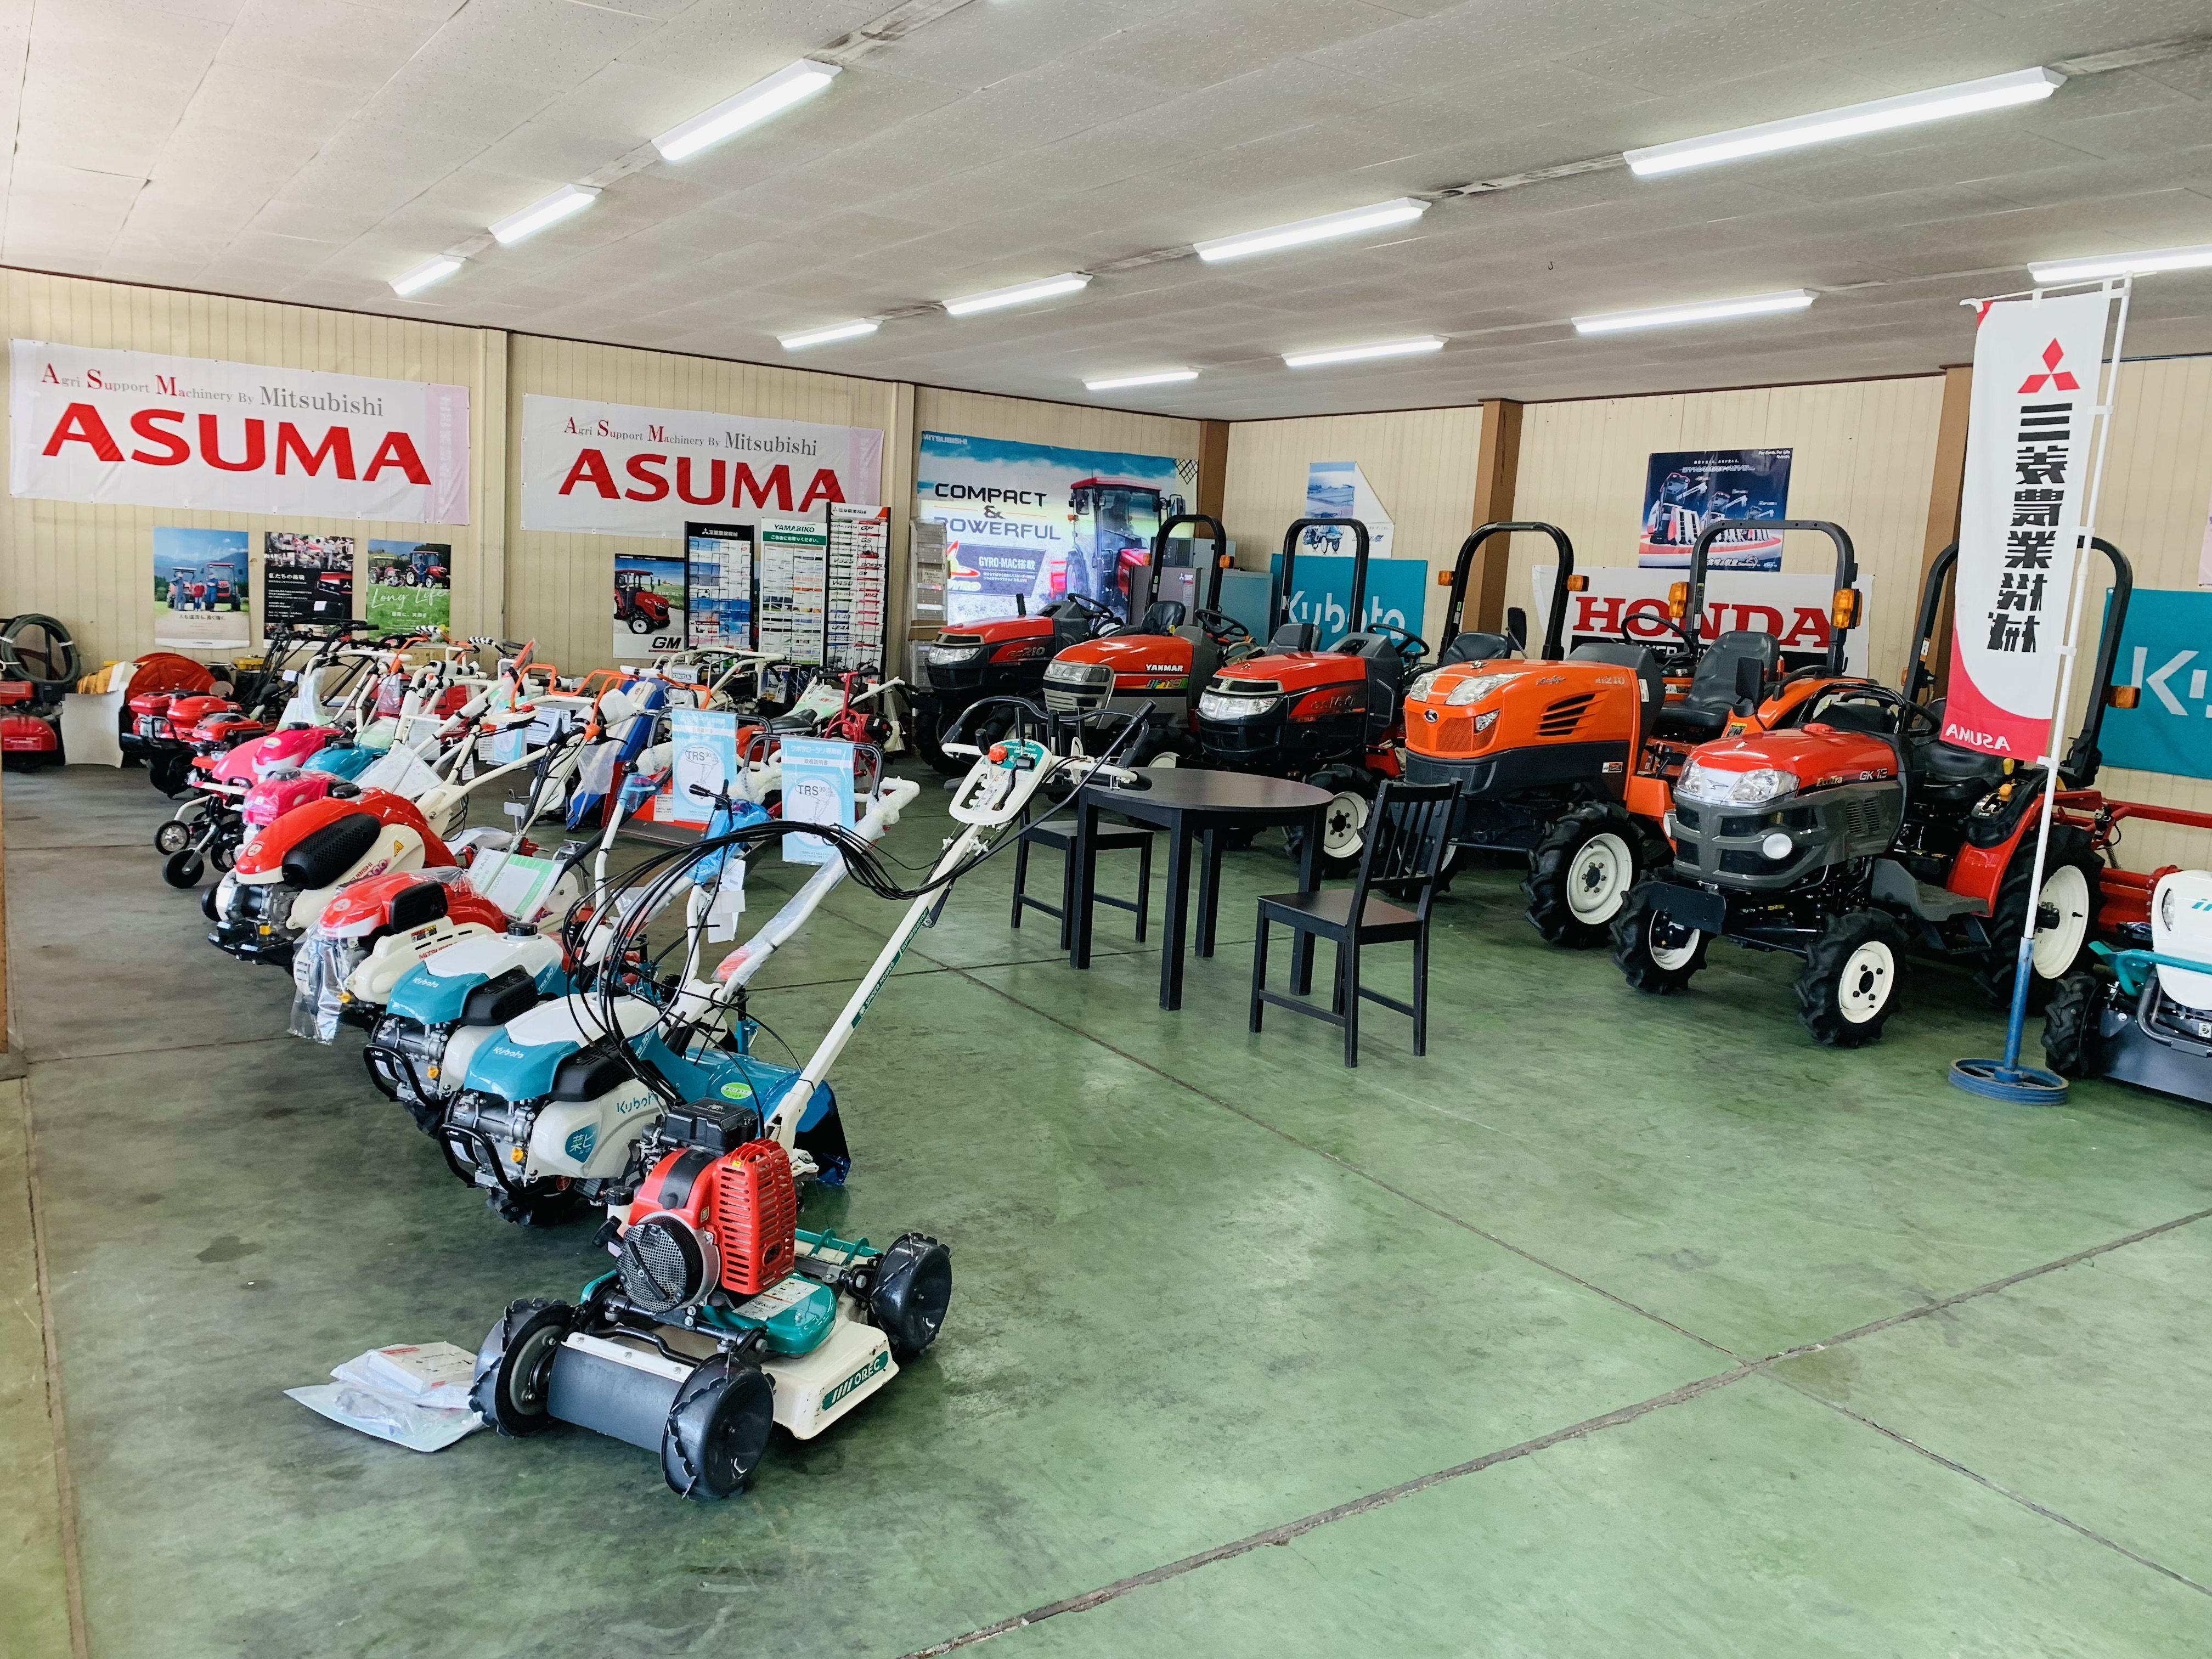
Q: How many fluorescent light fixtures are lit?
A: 11